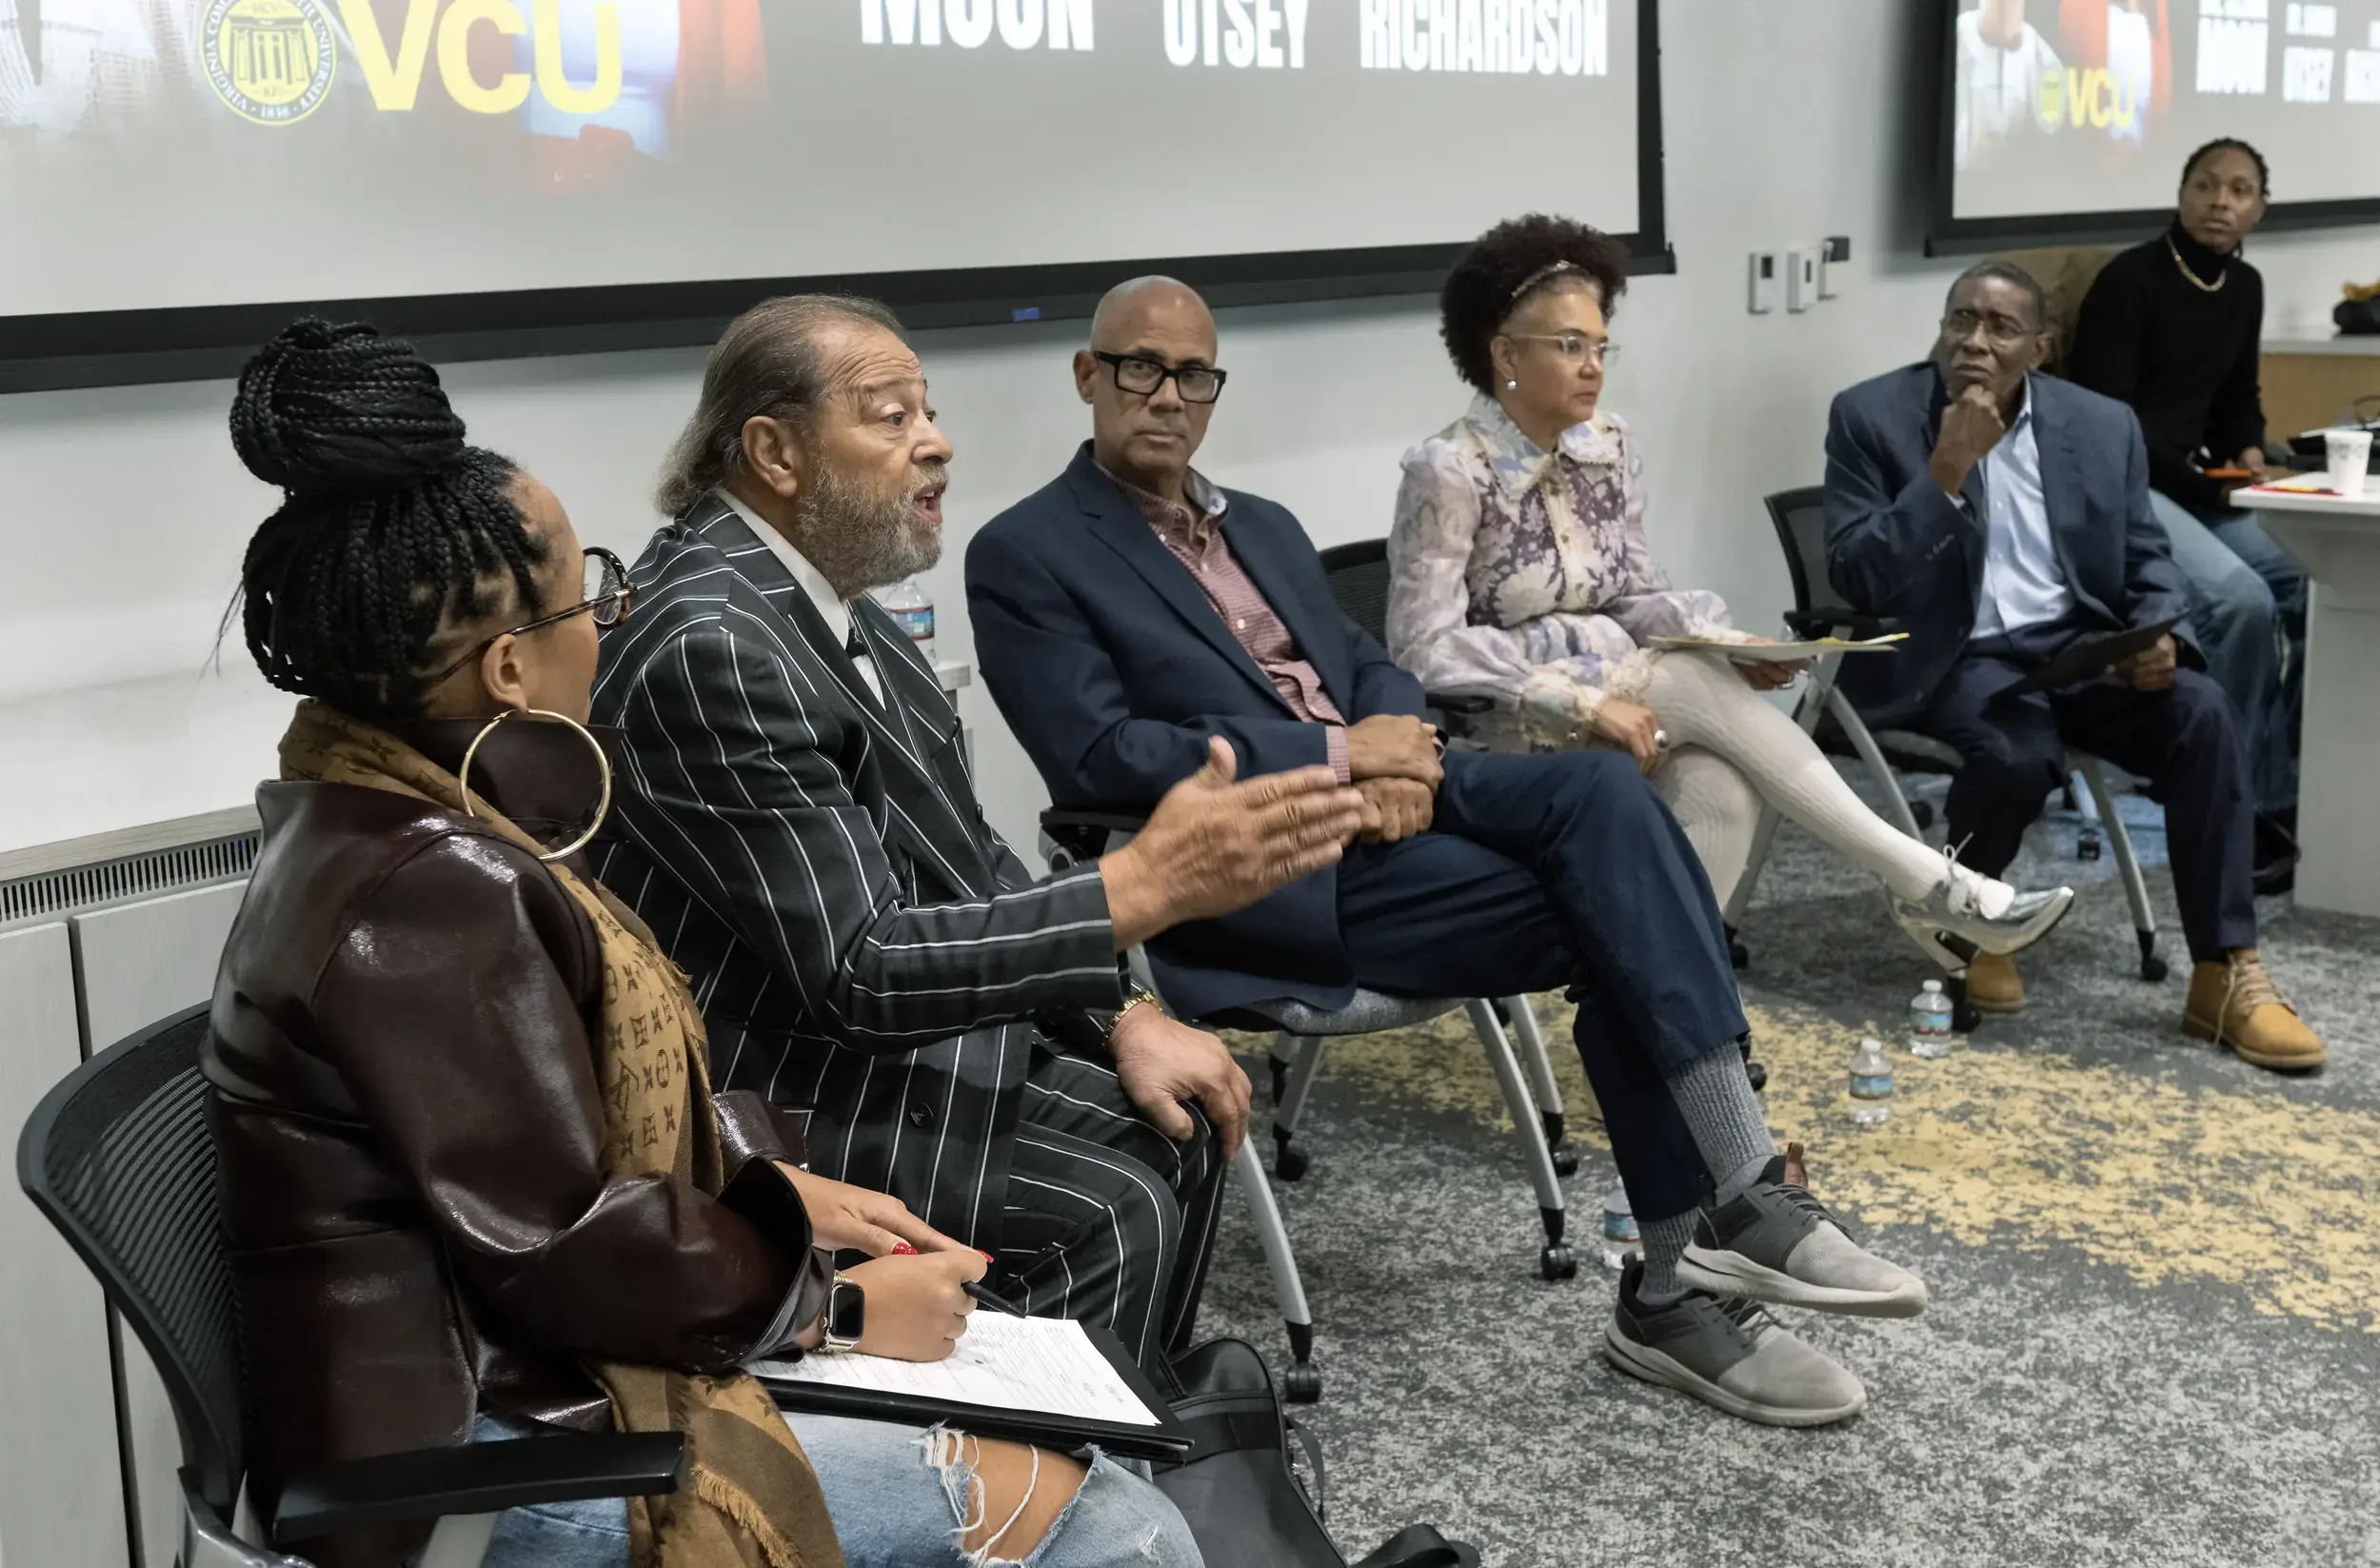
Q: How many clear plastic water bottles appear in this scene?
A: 4